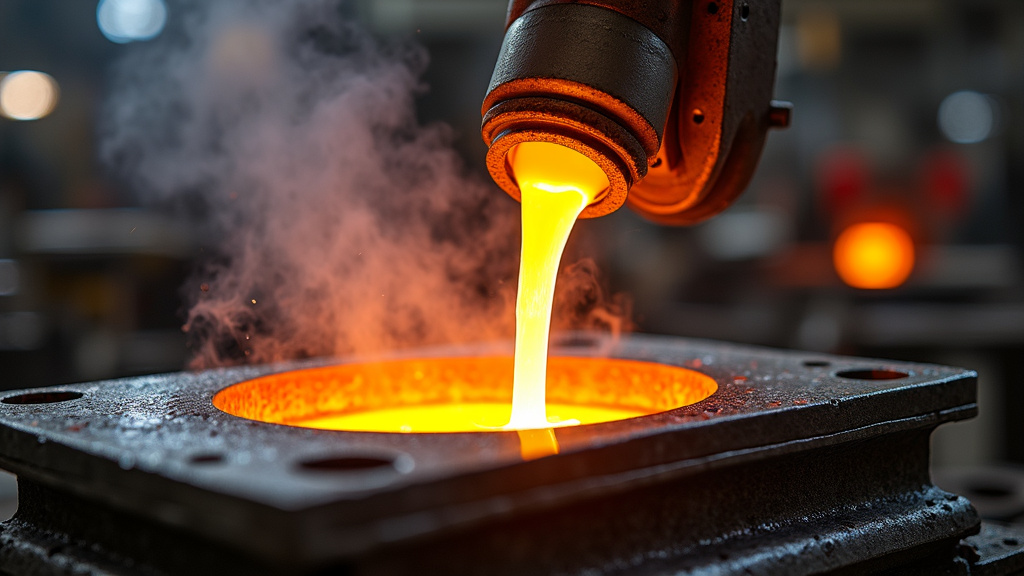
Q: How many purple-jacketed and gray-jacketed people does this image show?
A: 0